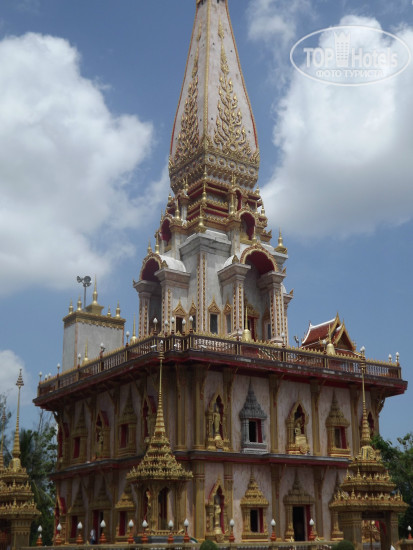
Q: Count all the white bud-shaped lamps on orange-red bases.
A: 12